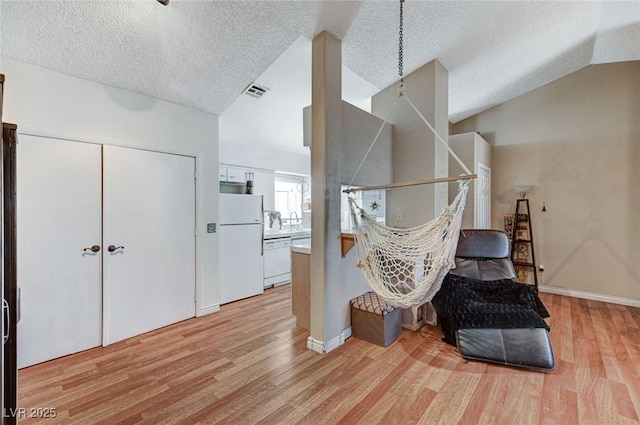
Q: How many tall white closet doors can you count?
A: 2